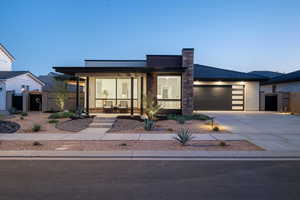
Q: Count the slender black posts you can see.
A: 4